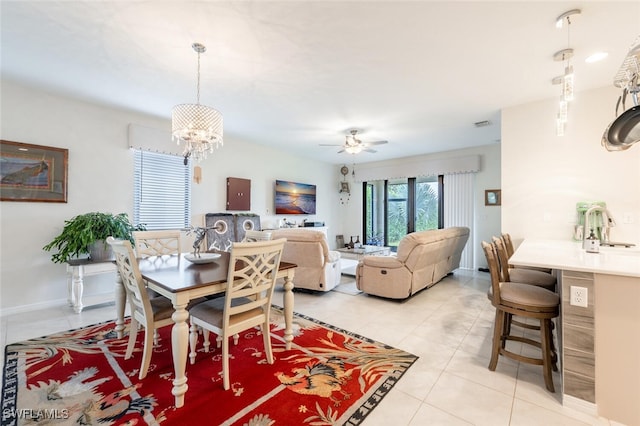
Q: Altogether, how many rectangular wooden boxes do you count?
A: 1